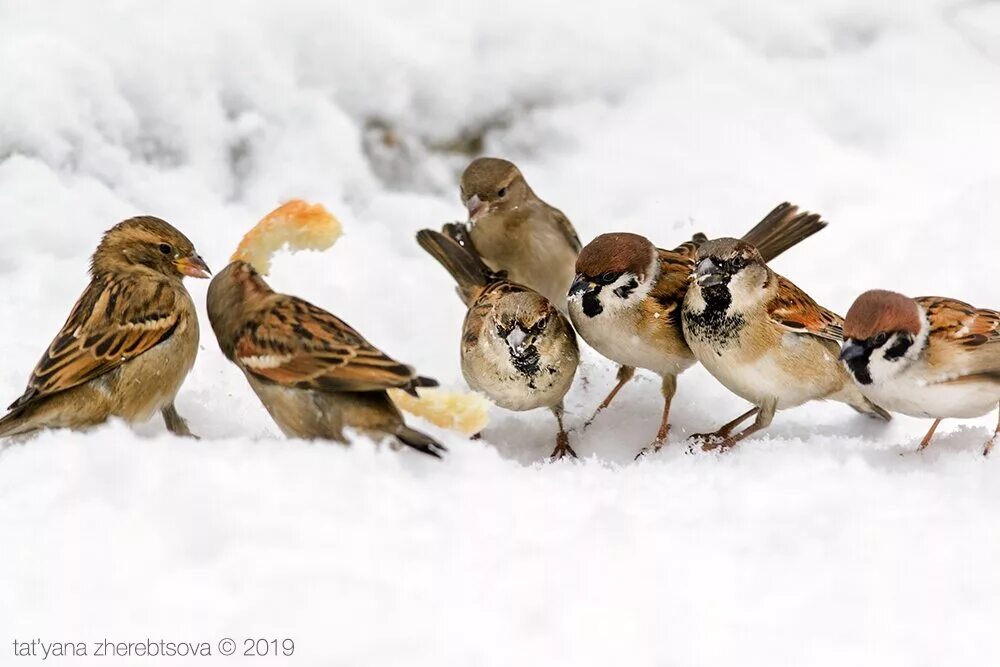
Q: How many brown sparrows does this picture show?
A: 7